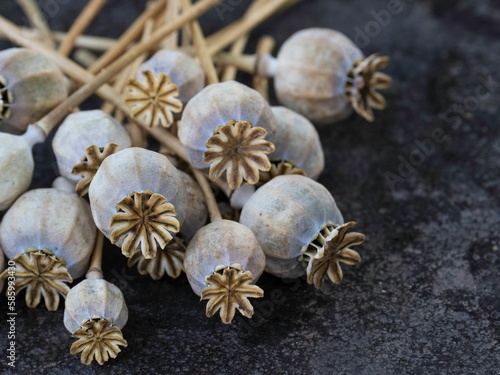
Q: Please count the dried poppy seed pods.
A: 13